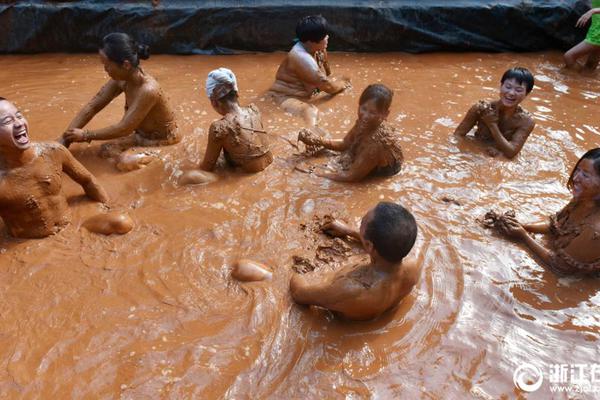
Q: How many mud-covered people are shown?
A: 8